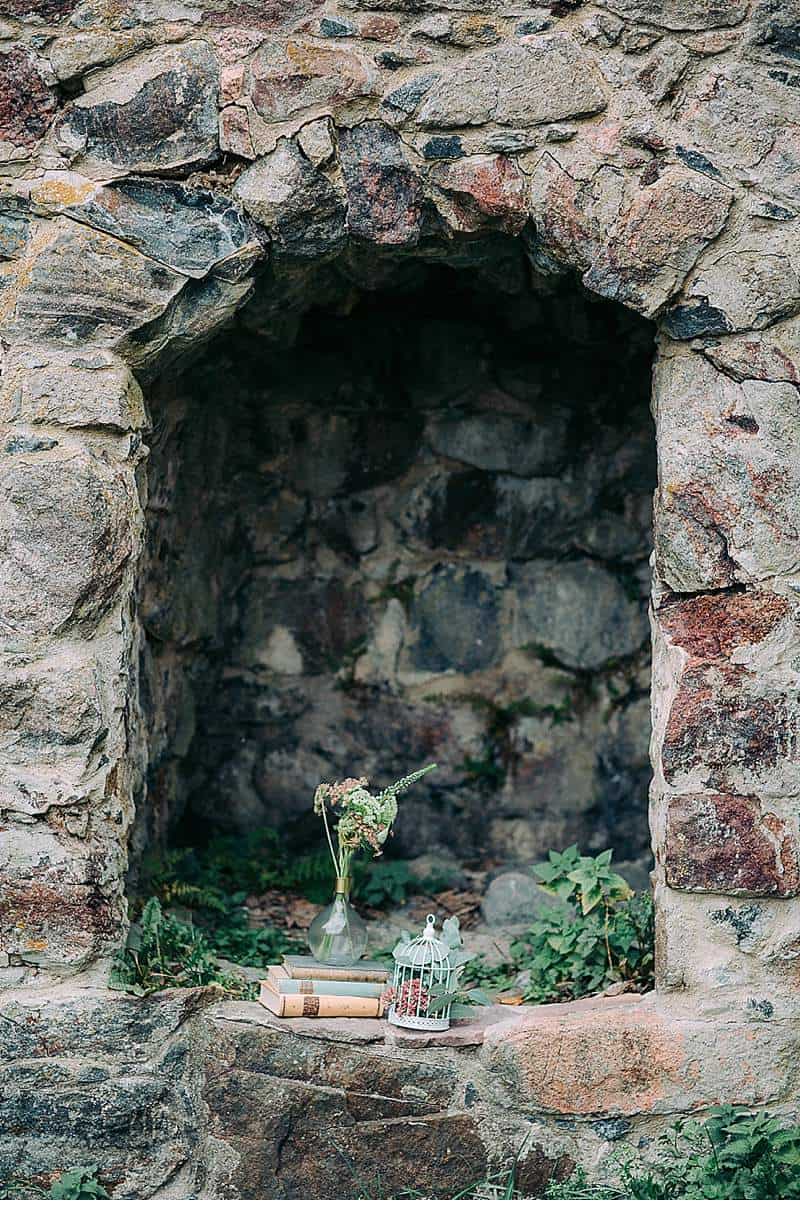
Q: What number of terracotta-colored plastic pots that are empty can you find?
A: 0